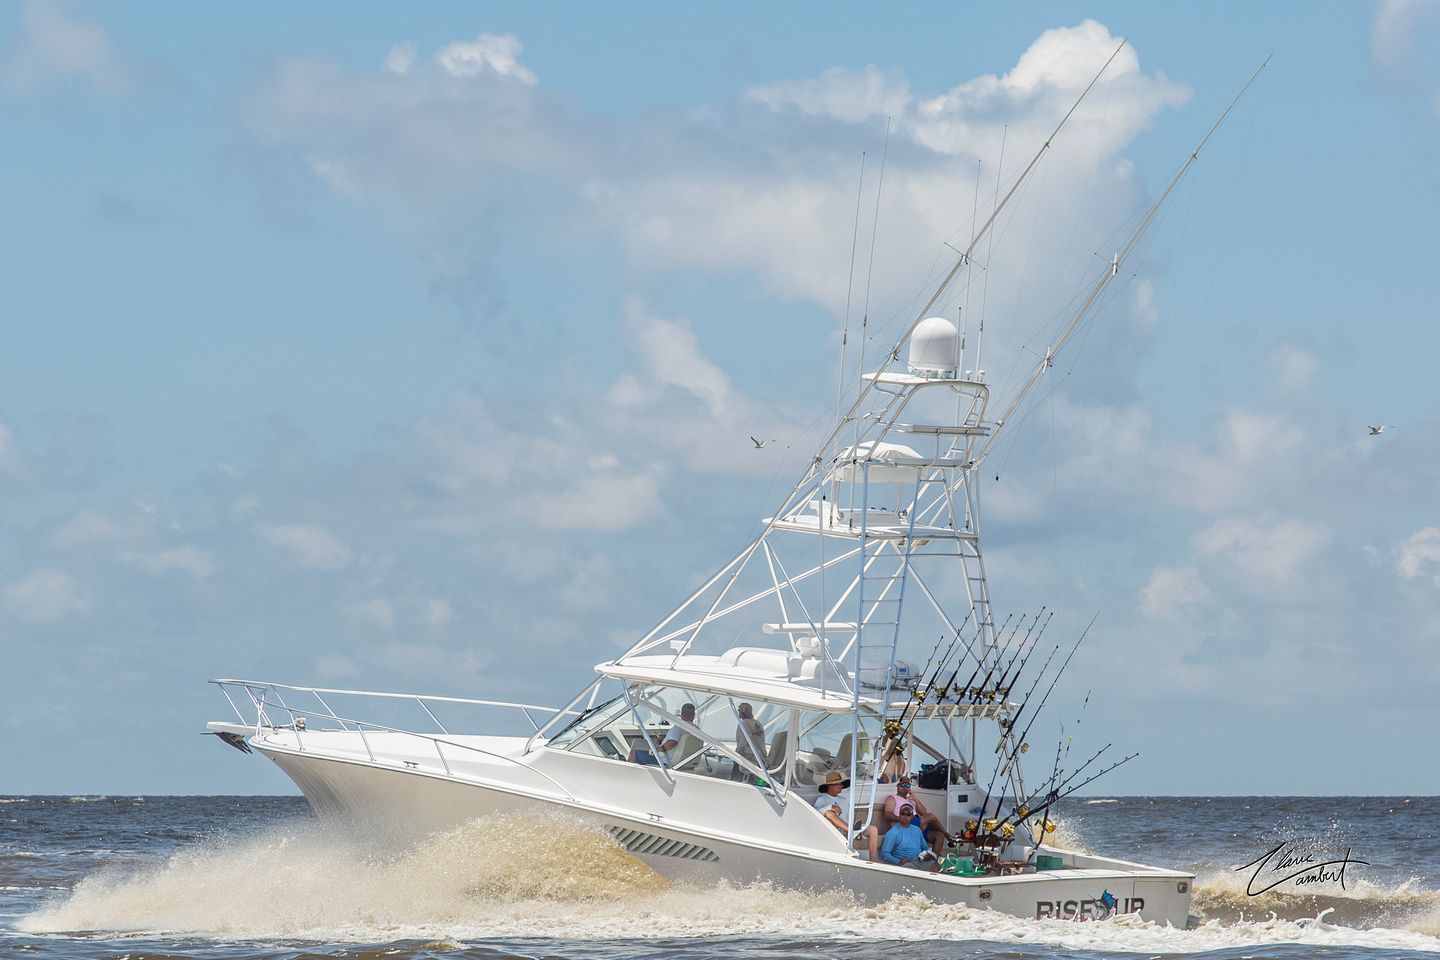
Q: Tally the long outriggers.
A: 2